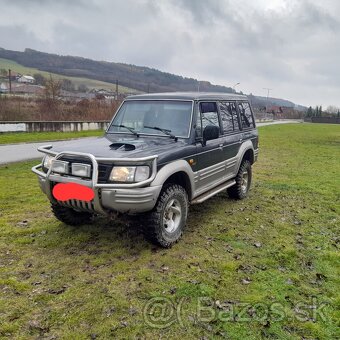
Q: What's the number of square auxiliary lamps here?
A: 2